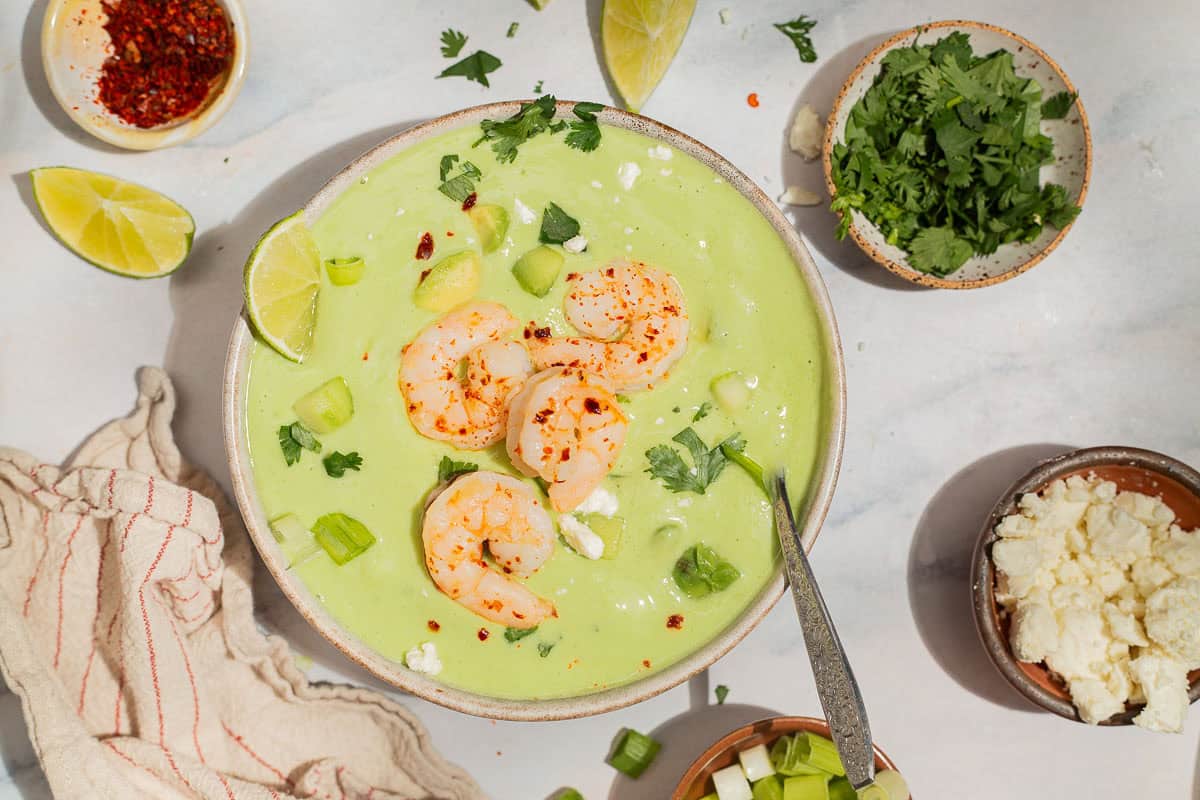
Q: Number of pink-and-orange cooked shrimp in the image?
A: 4